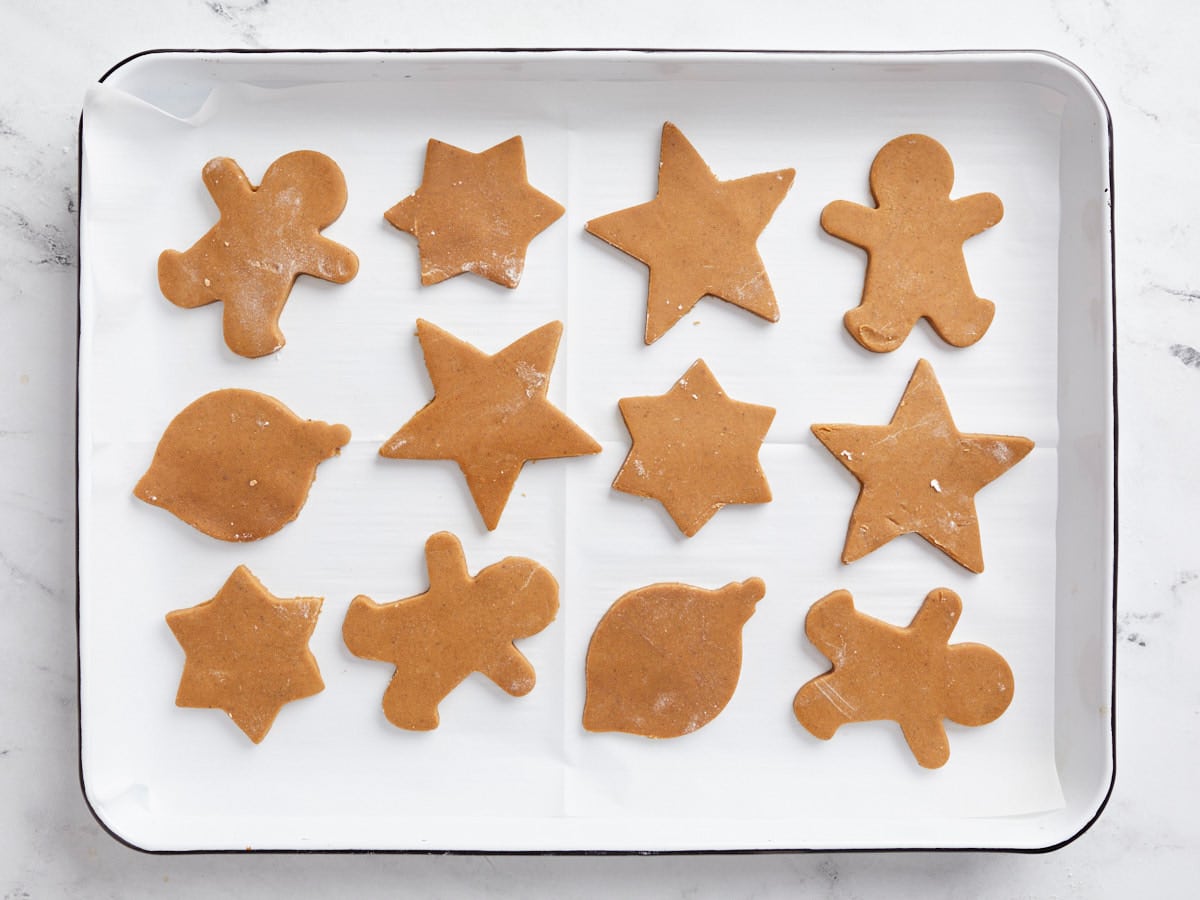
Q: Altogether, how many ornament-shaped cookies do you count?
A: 2